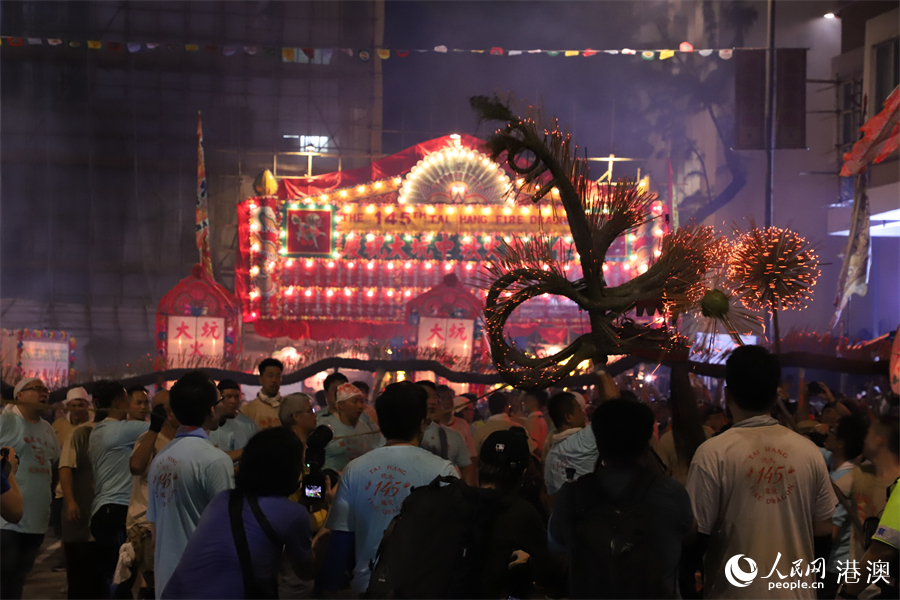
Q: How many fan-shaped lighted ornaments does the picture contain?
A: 1